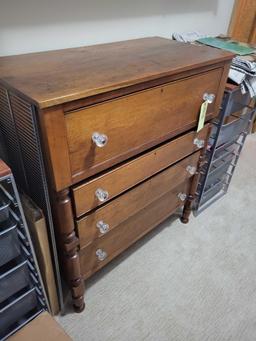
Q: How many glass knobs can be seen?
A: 8